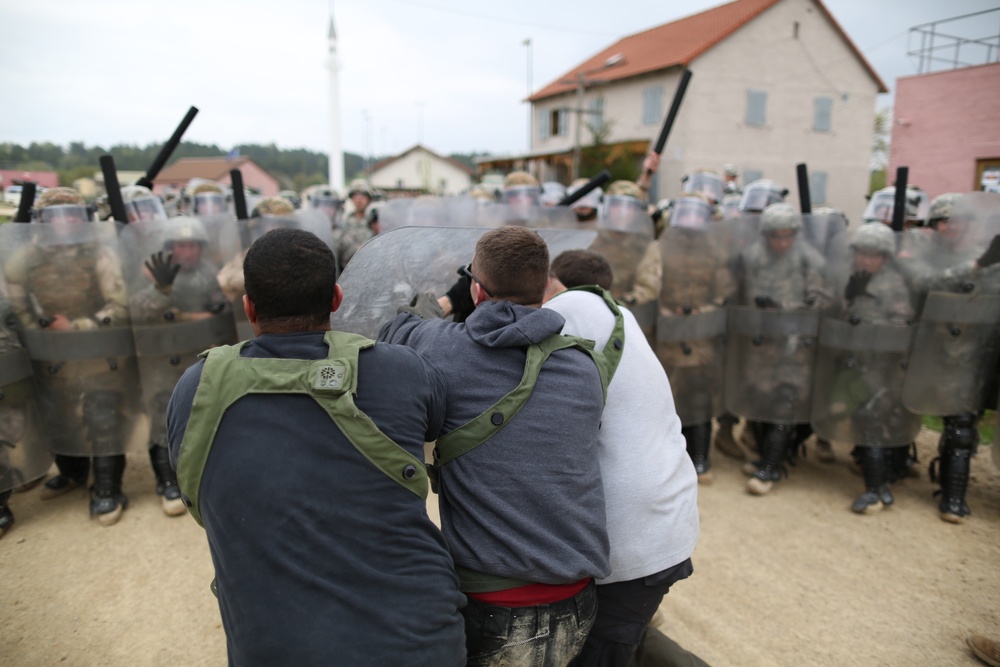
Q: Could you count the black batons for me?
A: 8